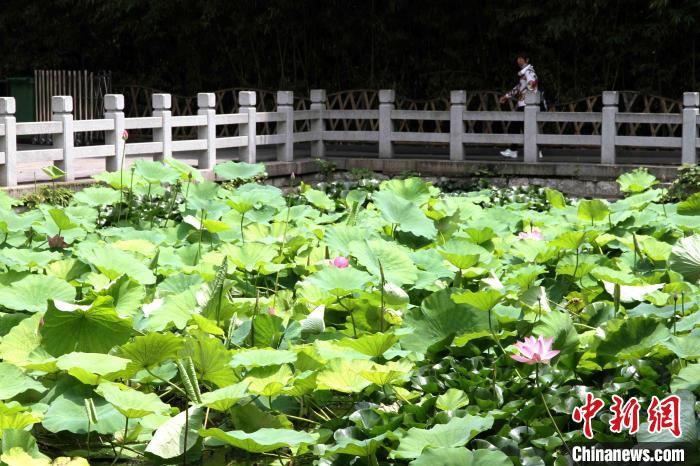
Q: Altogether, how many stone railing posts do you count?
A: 13